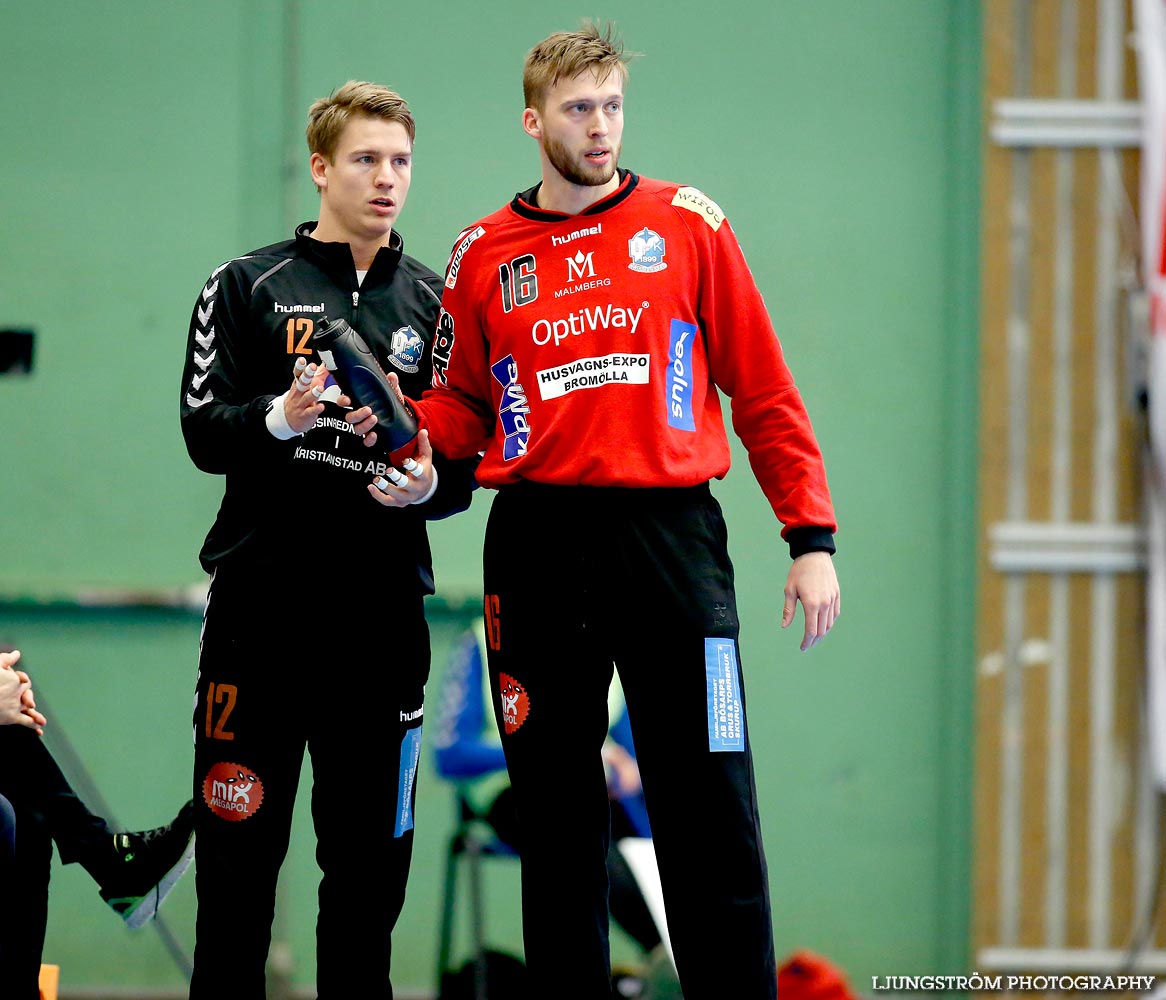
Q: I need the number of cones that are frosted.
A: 0